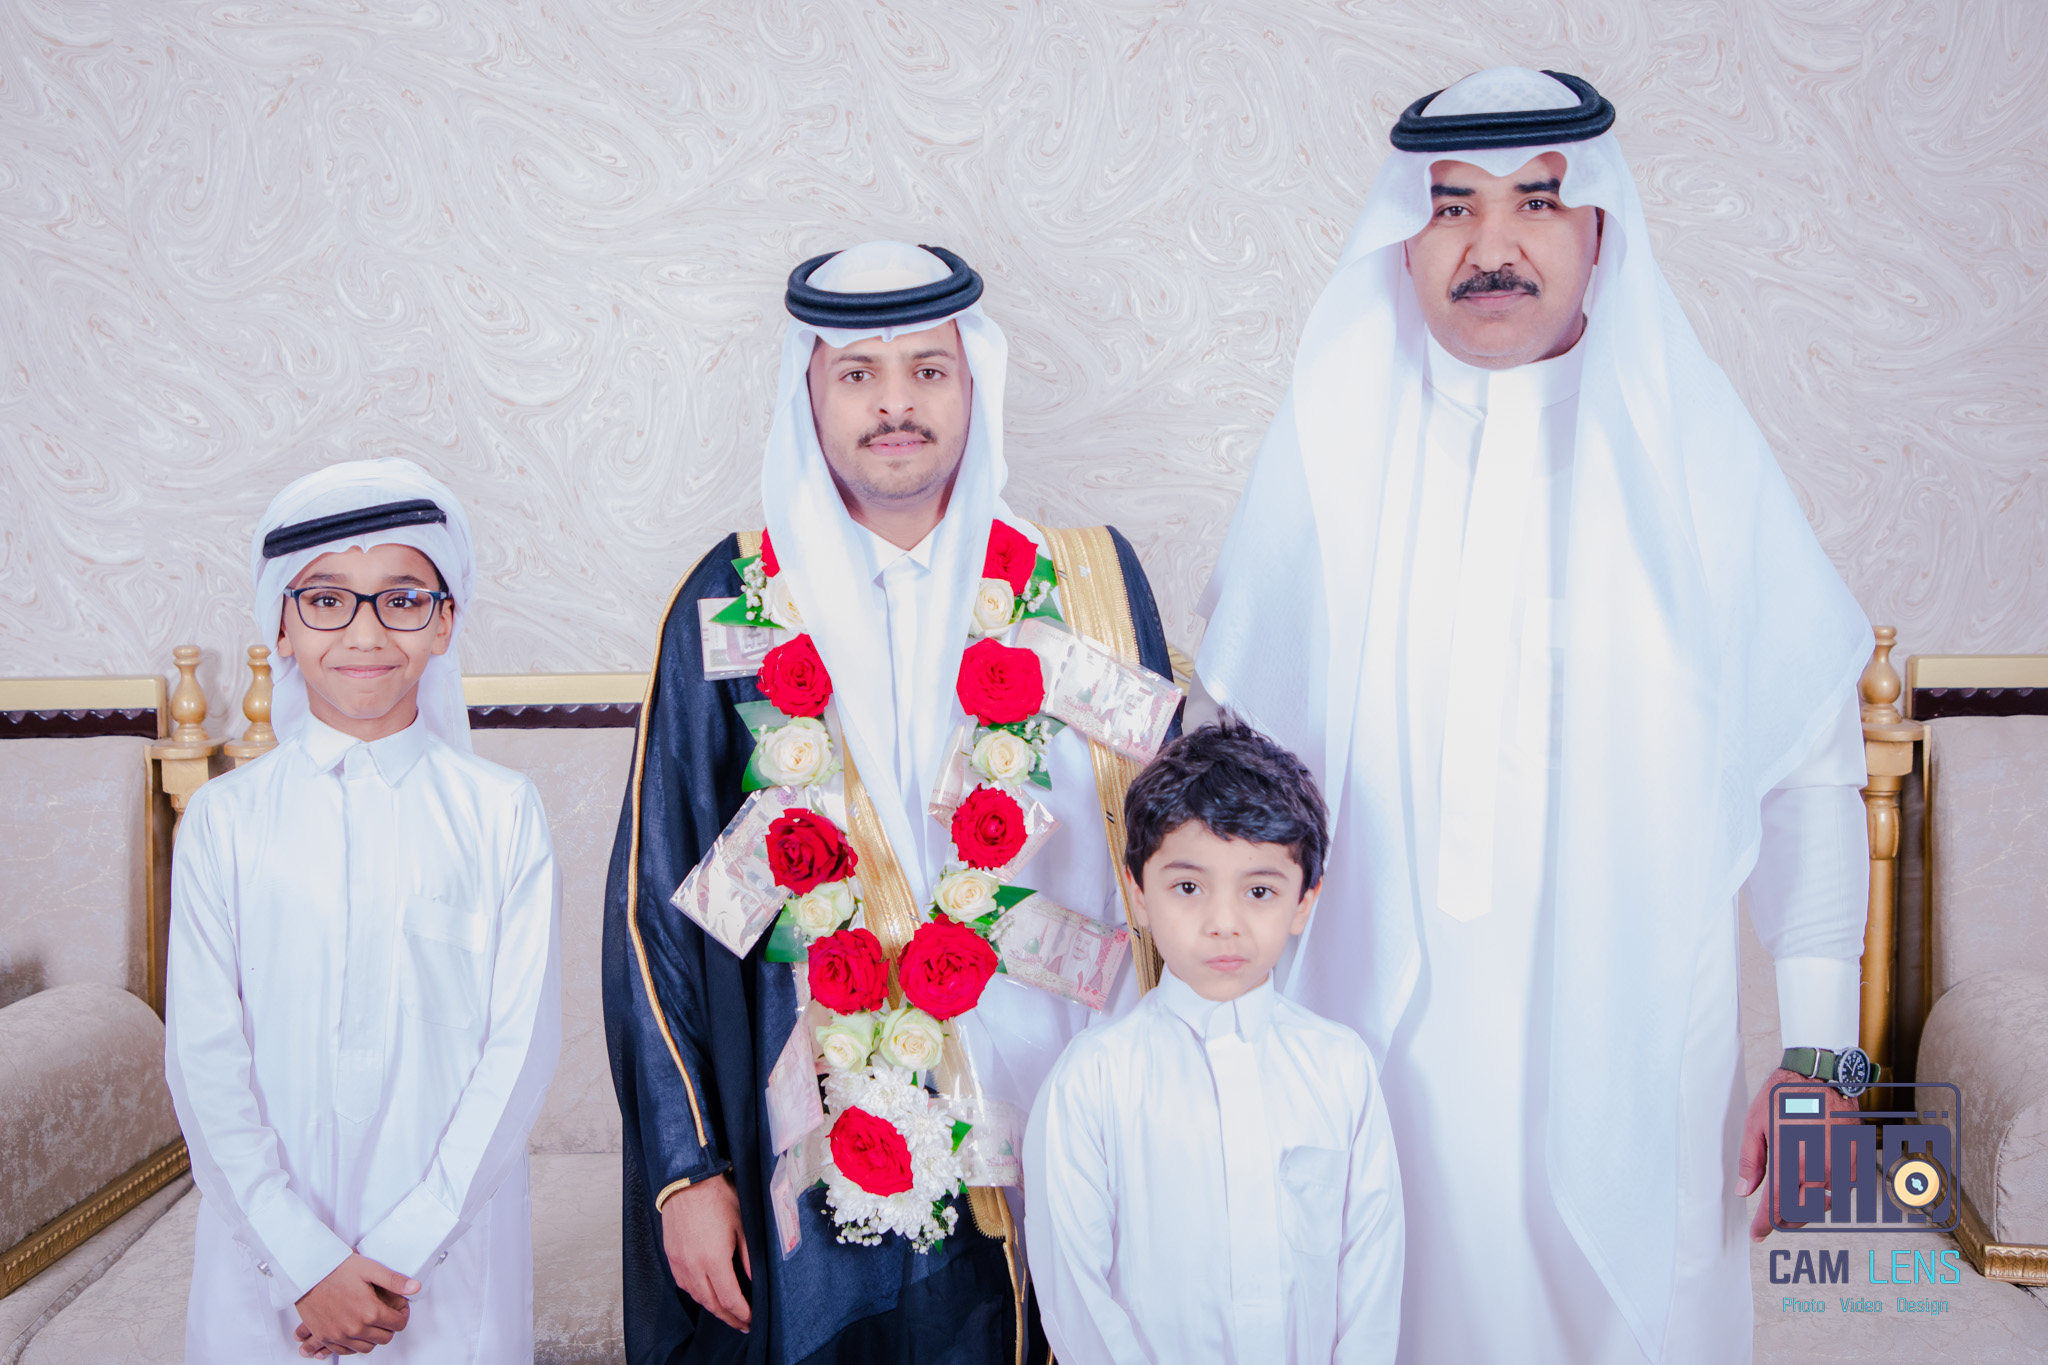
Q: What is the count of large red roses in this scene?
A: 9